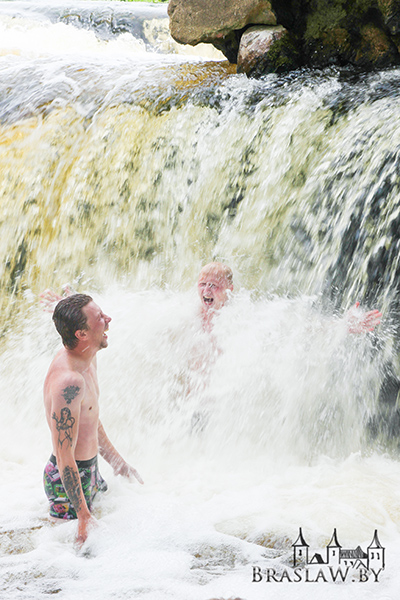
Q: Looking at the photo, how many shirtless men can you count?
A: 2